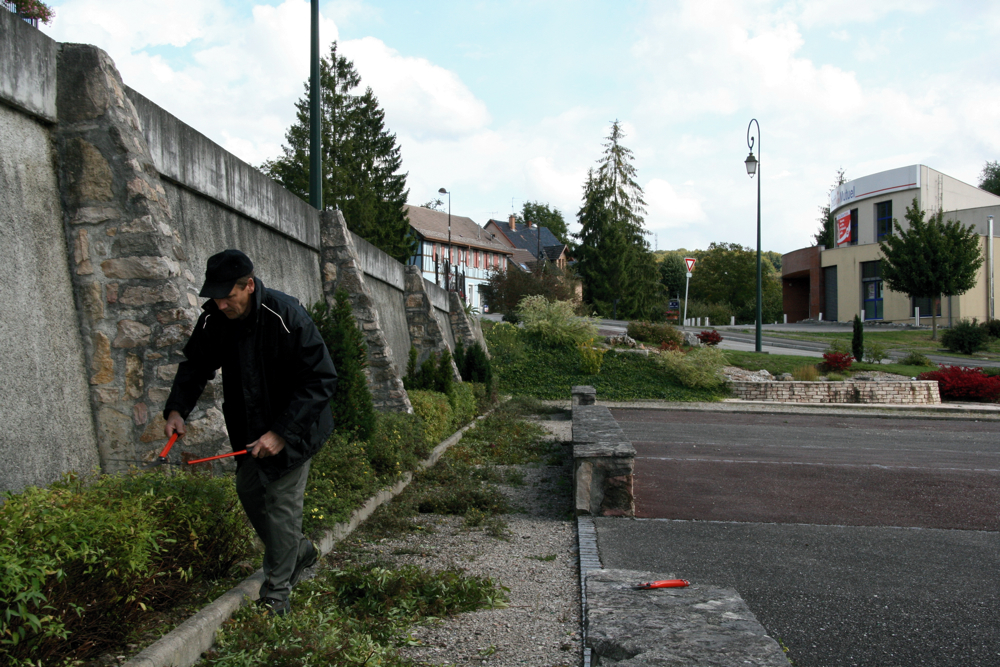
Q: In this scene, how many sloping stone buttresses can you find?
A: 4